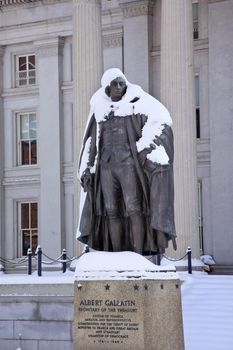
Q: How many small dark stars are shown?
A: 6